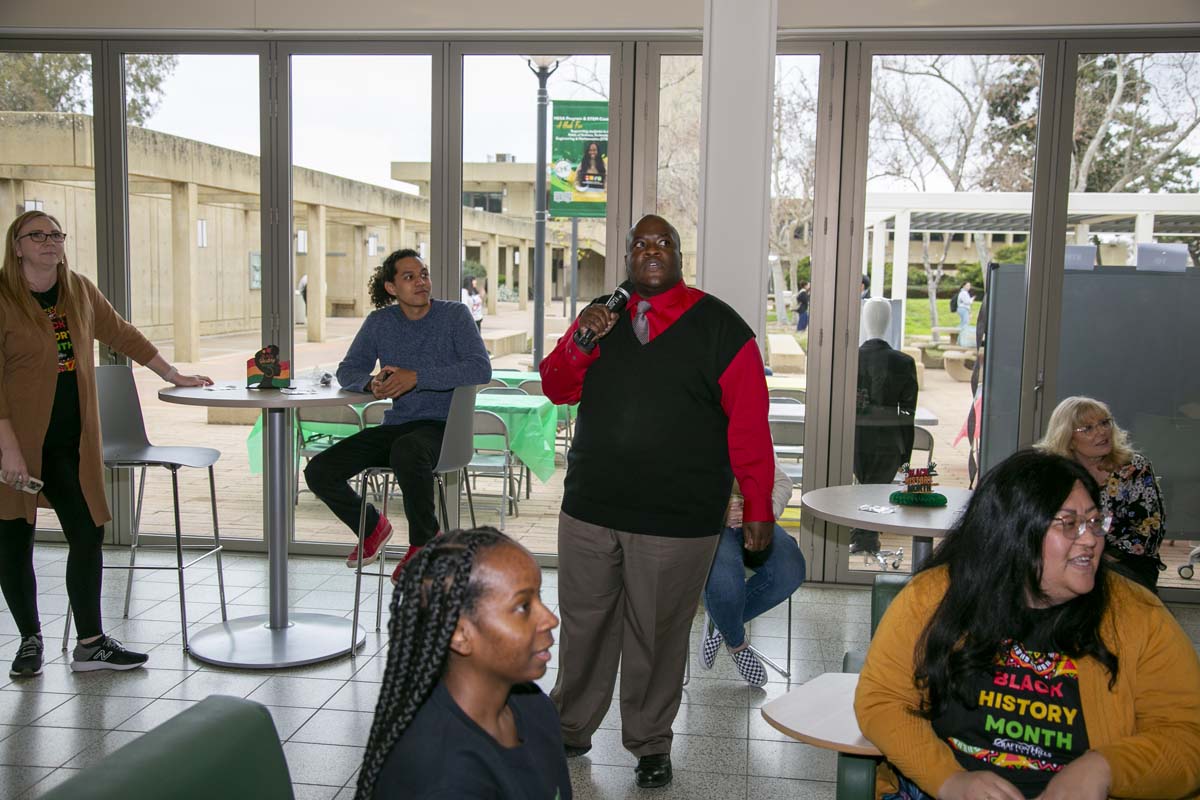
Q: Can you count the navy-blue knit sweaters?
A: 1